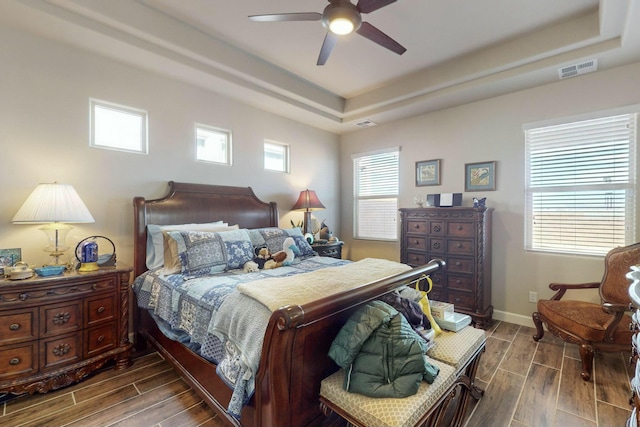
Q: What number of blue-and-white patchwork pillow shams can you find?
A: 2